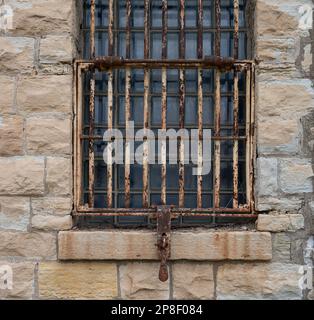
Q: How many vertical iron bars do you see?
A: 9